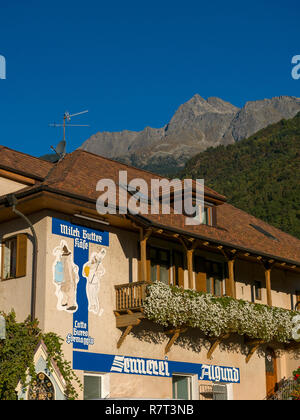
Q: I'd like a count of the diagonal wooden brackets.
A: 4